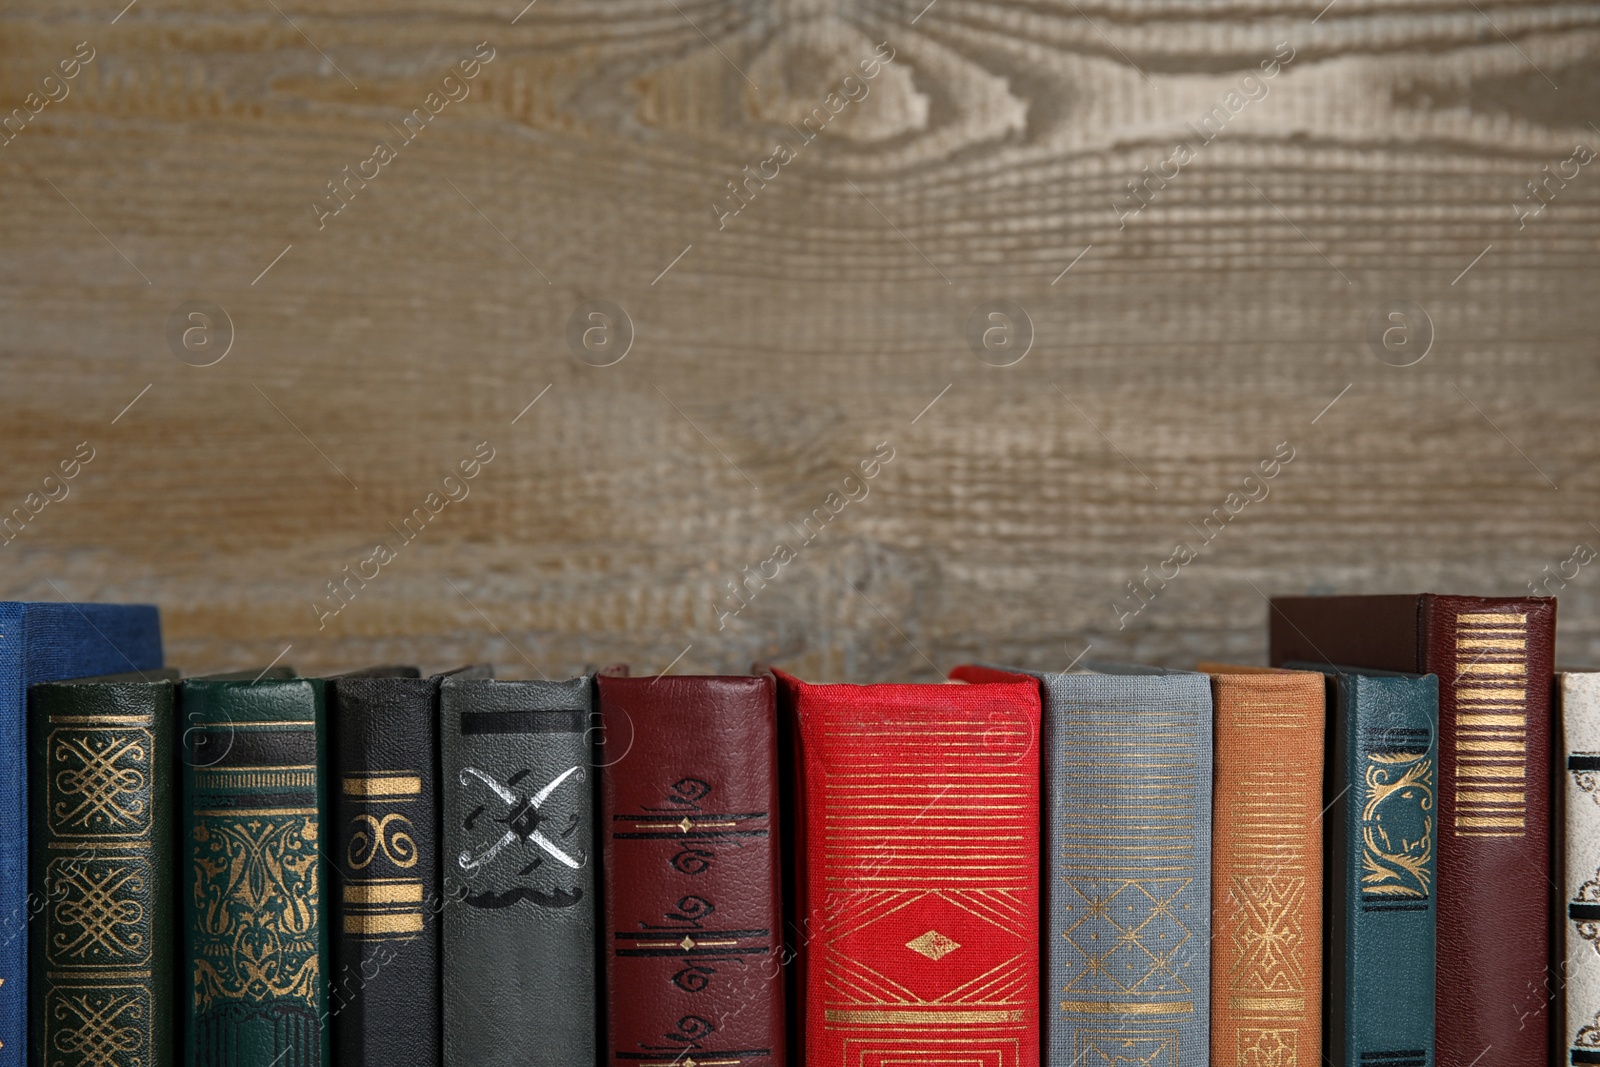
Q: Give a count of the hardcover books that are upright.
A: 12